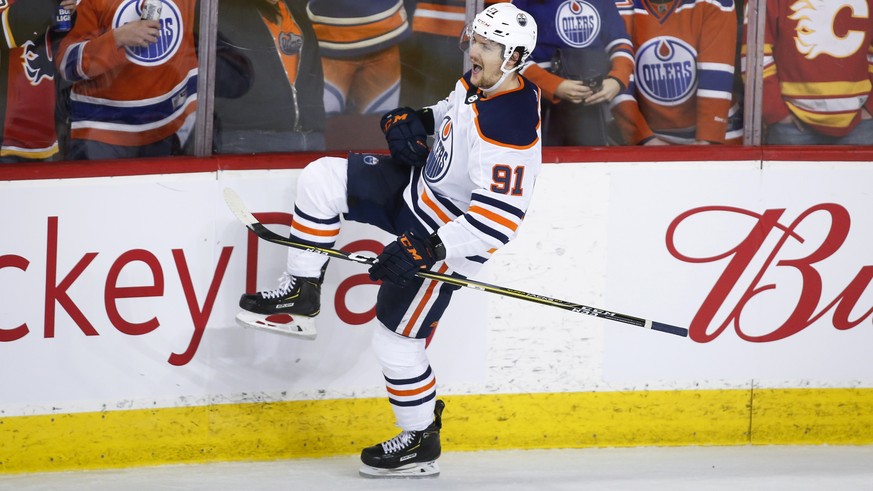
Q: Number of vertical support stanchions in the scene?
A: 3